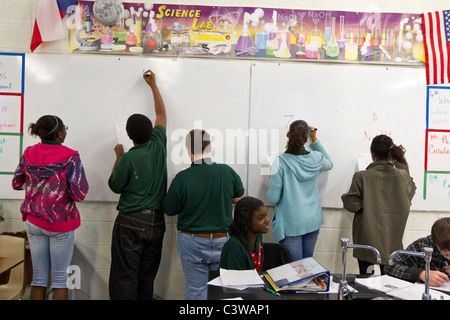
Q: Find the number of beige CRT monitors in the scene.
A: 0